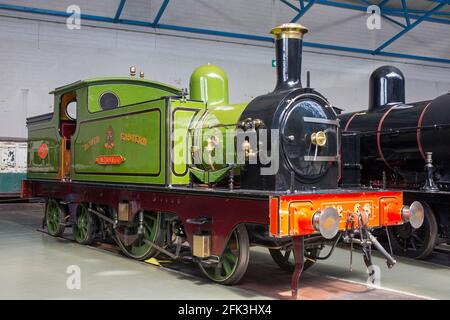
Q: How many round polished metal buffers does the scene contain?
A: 2